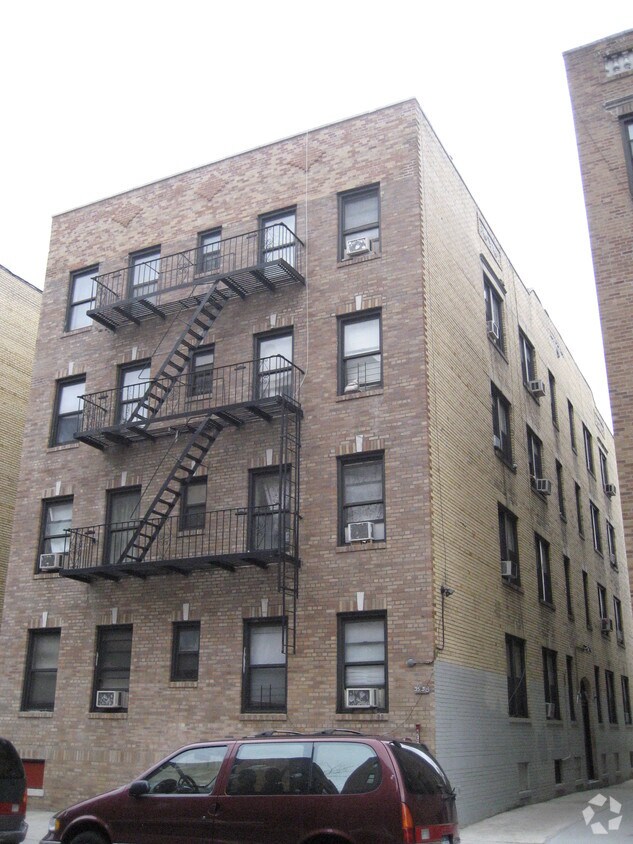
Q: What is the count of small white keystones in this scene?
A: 15